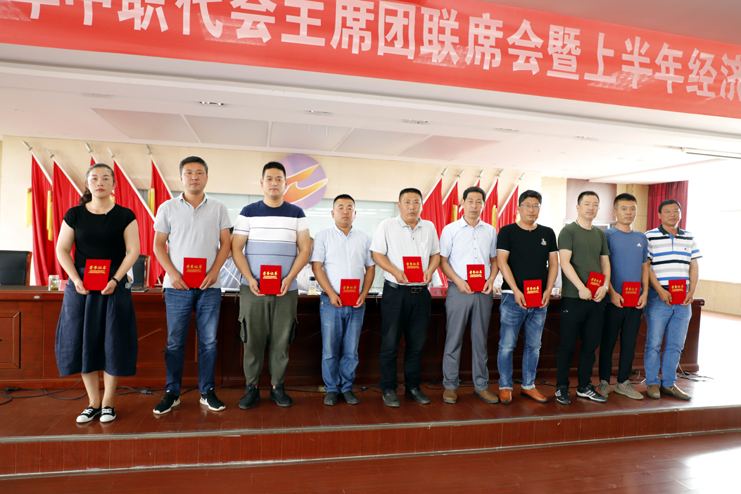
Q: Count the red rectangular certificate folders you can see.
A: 10